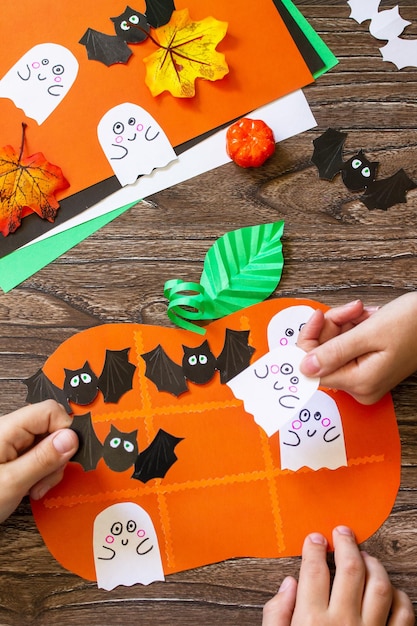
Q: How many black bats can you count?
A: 5